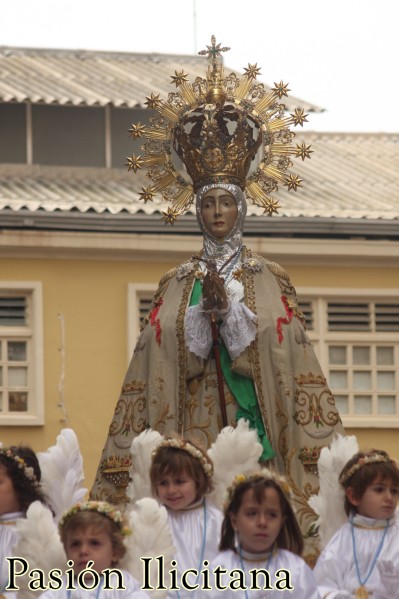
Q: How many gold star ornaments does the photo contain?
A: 12